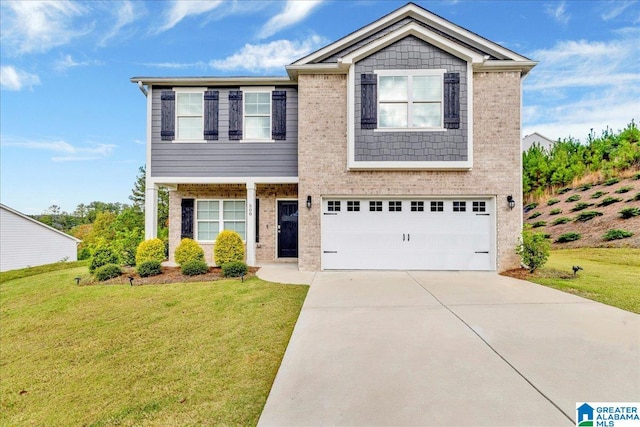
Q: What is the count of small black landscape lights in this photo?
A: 4